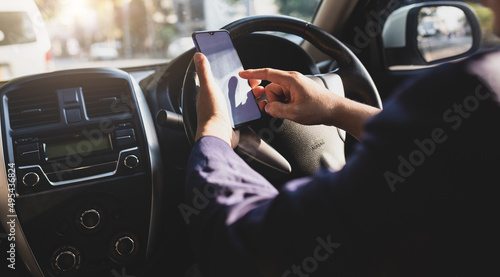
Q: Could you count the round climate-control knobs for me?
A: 3